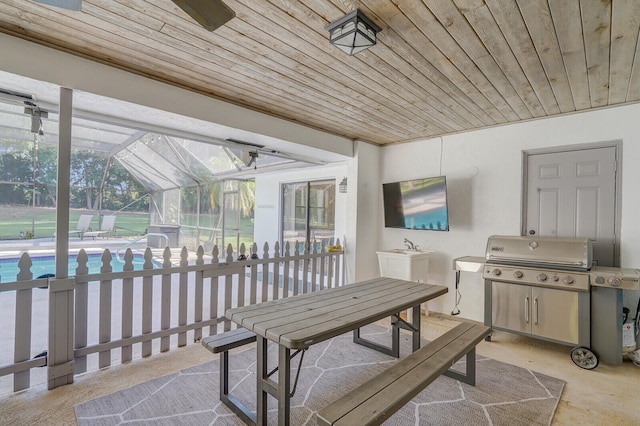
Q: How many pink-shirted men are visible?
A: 0